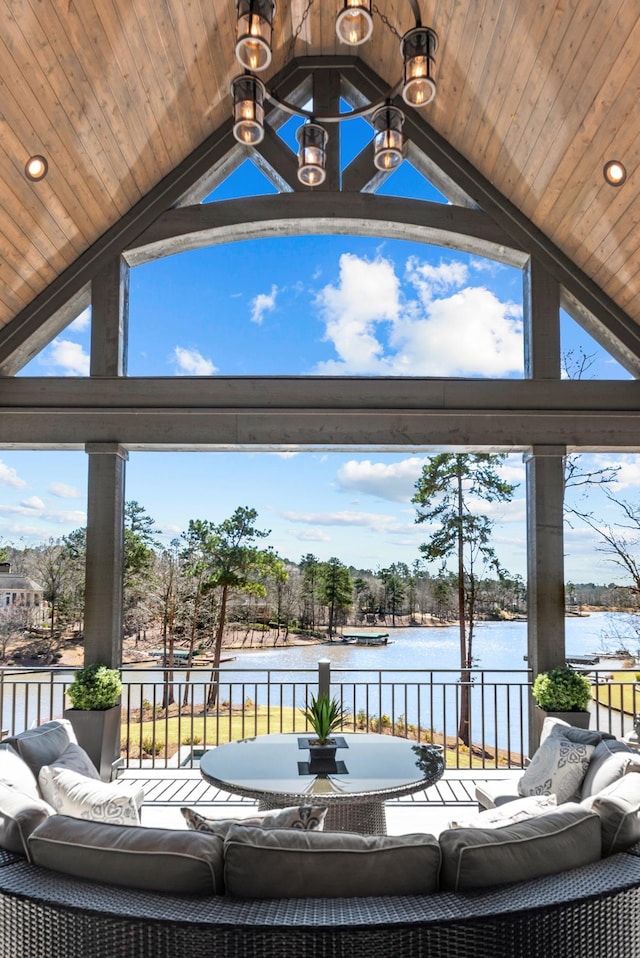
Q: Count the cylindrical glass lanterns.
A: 6